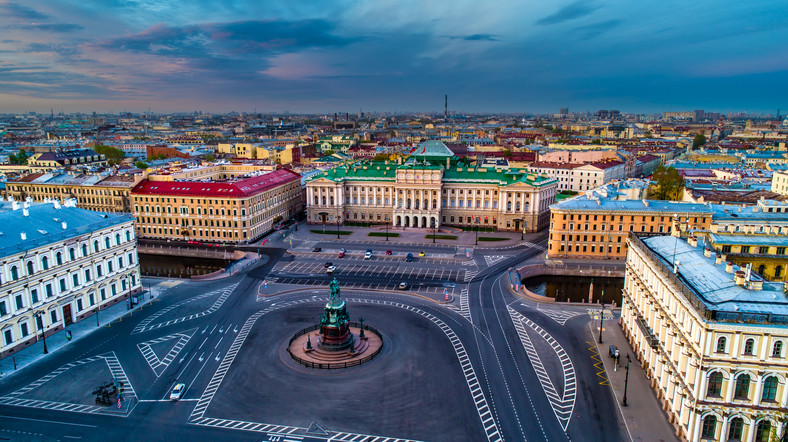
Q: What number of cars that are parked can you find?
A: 11